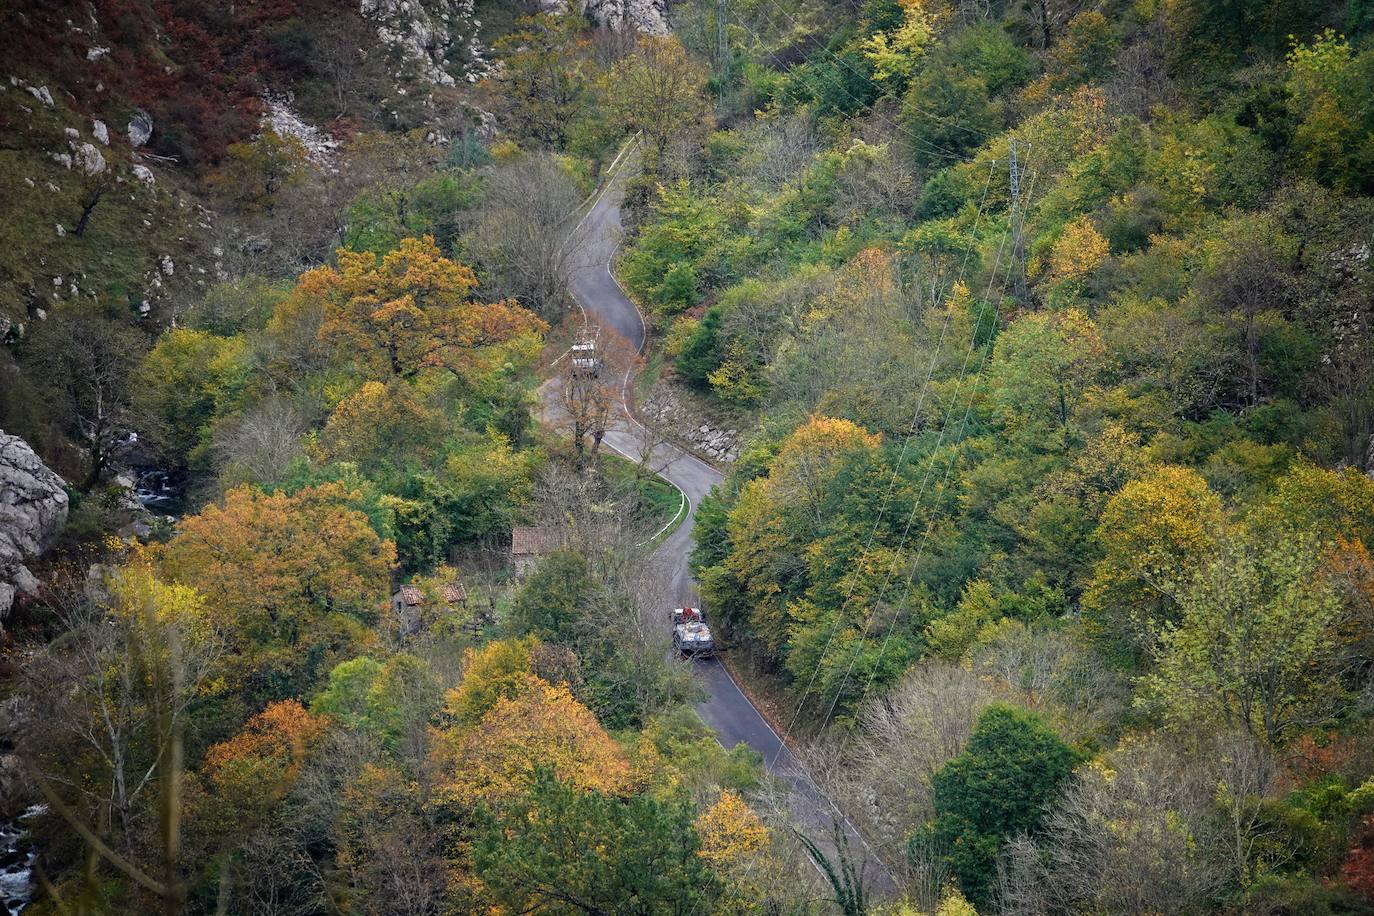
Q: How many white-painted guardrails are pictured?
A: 3